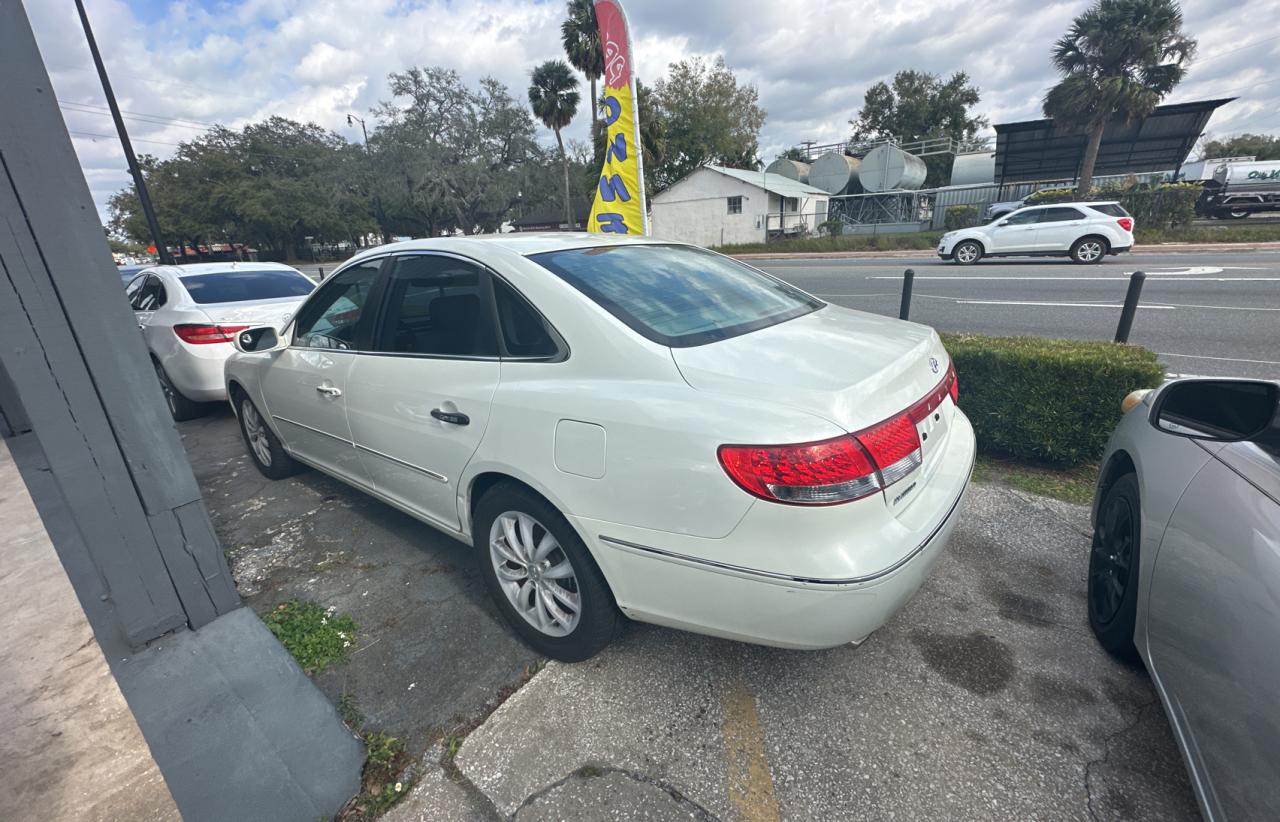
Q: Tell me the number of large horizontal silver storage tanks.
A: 4